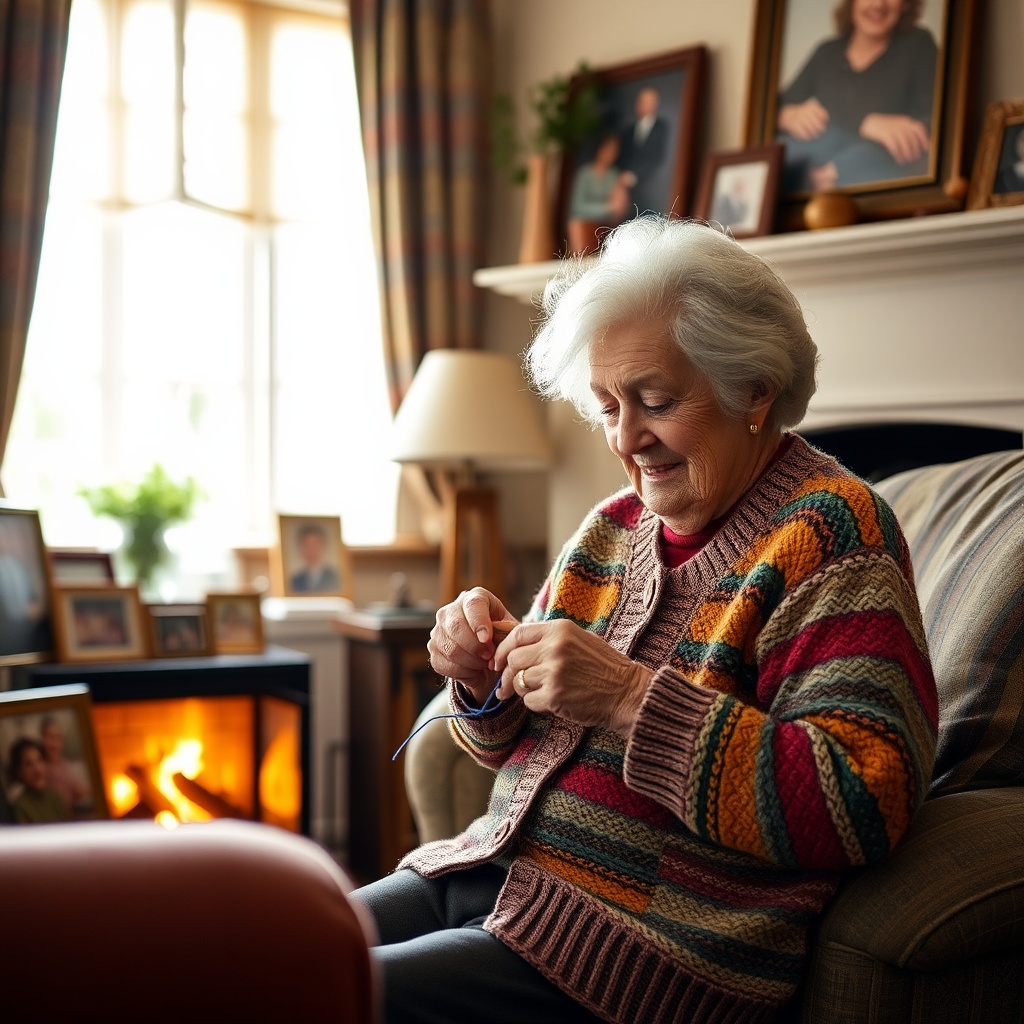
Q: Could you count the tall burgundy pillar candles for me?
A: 0